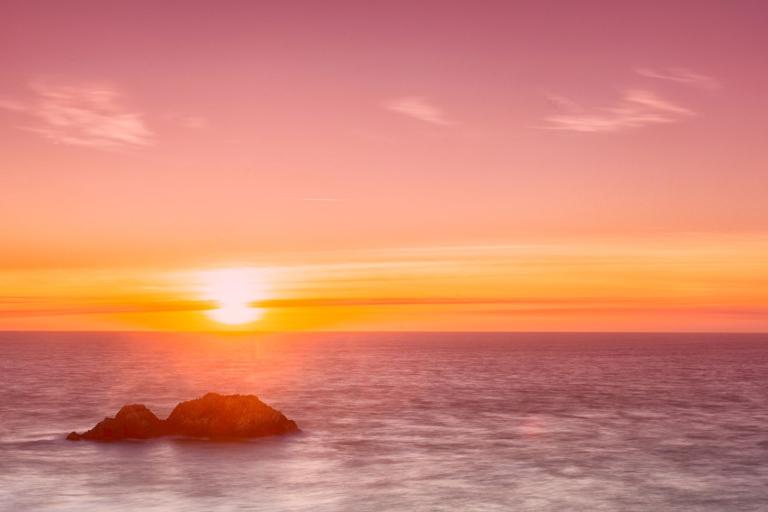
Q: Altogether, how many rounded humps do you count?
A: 2